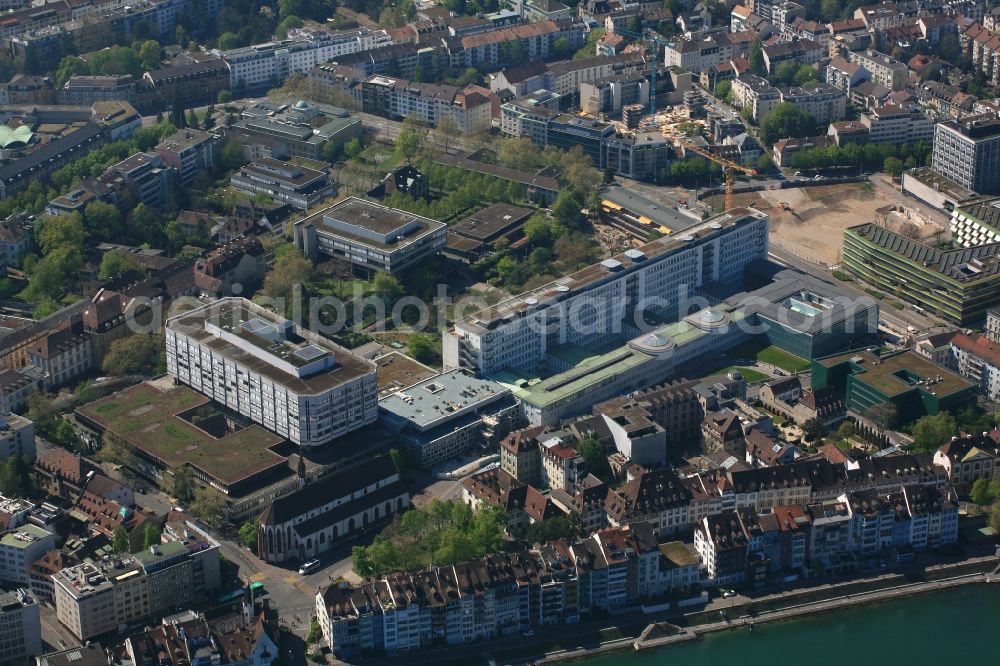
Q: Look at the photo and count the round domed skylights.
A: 2